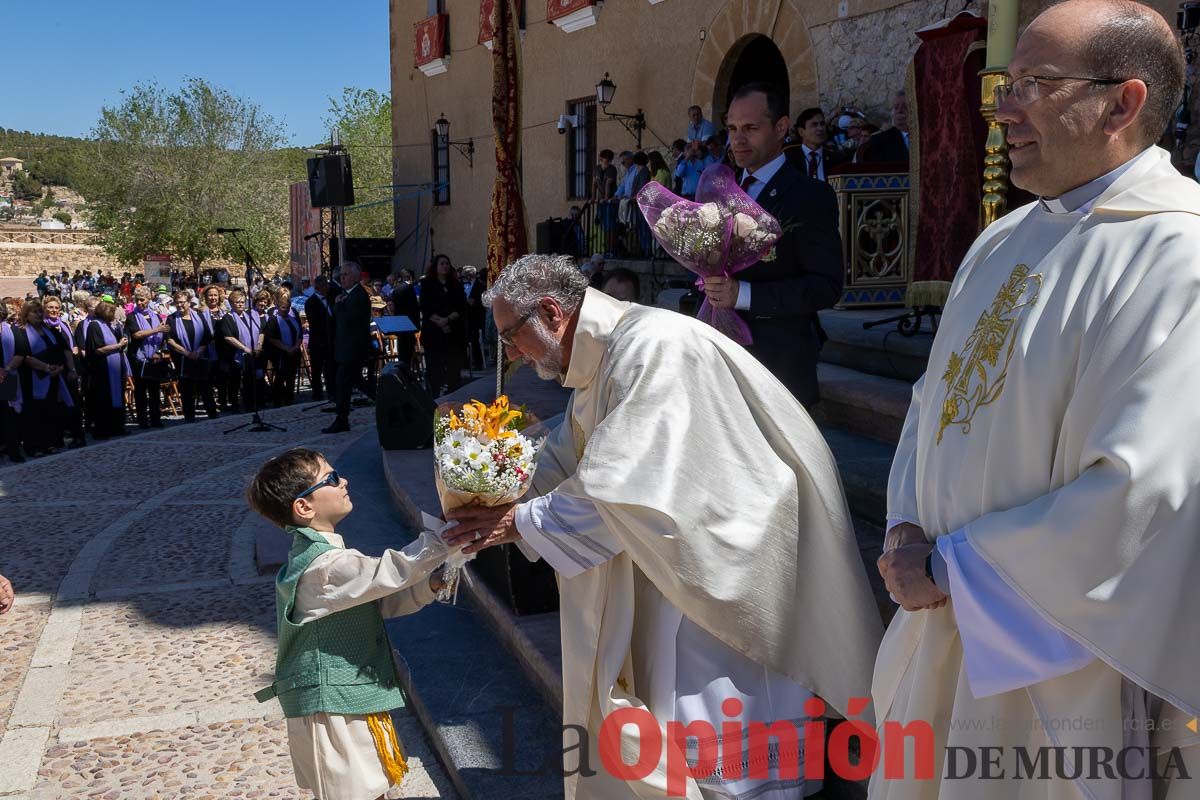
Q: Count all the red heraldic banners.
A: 3